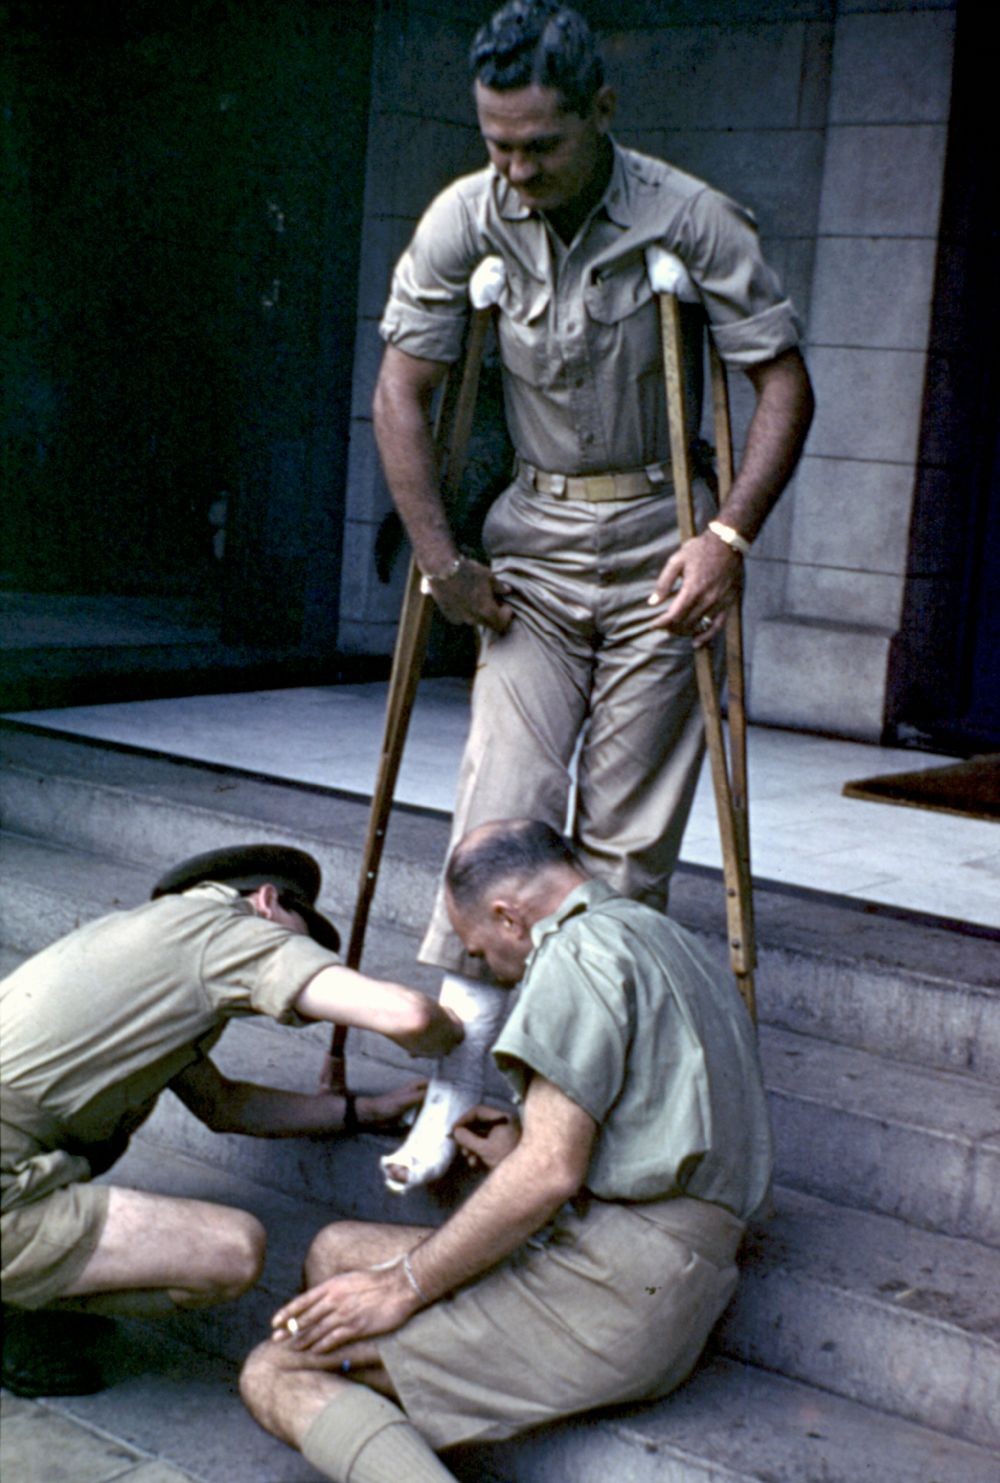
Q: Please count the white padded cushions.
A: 2